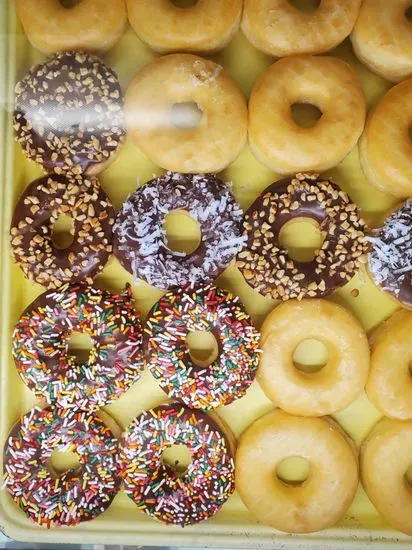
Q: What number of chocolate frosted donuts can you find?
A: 9